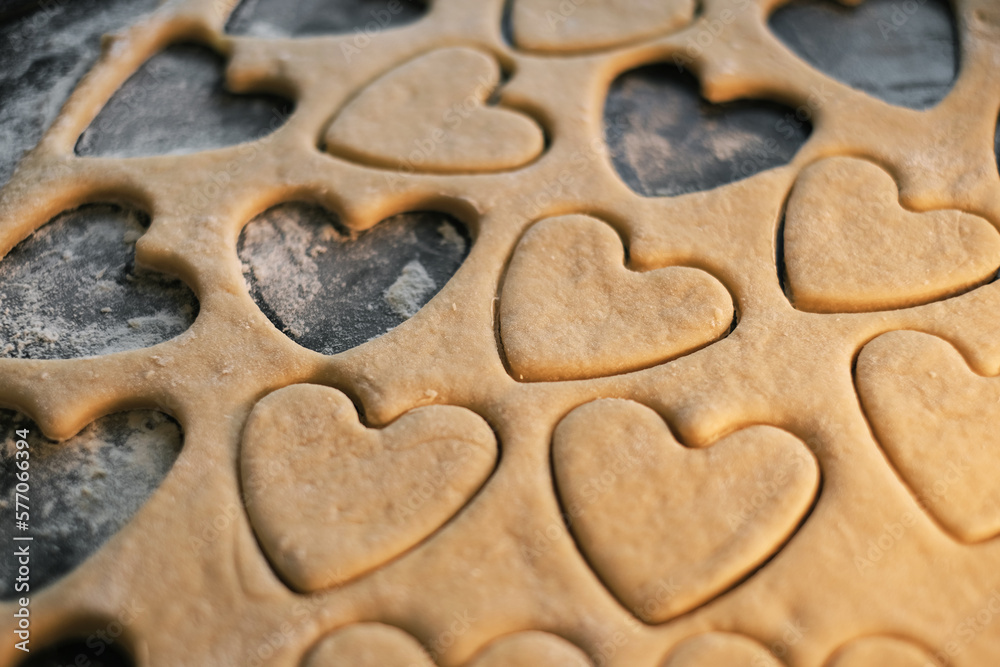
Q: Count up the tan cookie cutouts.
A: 9